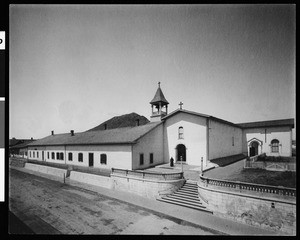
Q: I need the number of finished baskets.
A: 0